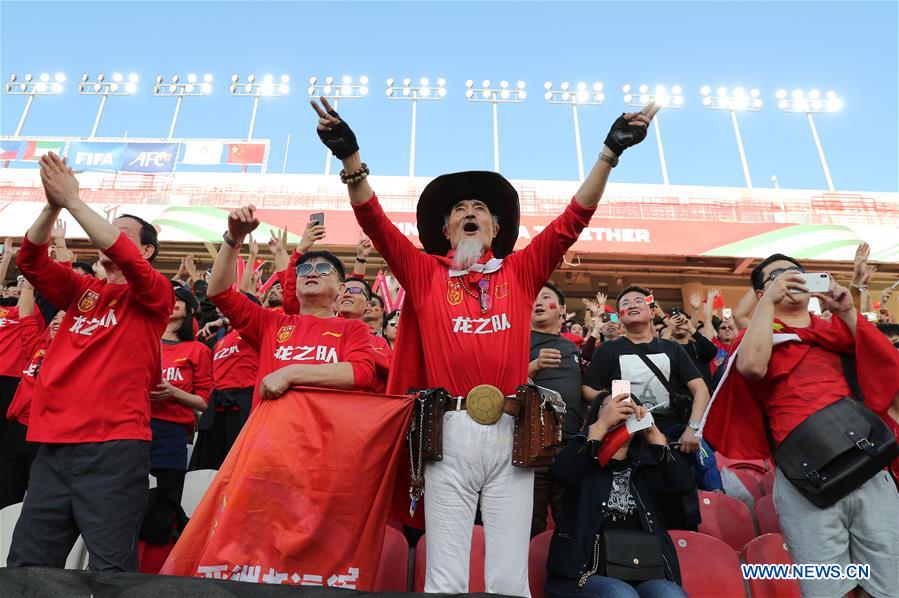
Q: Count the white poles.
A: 11